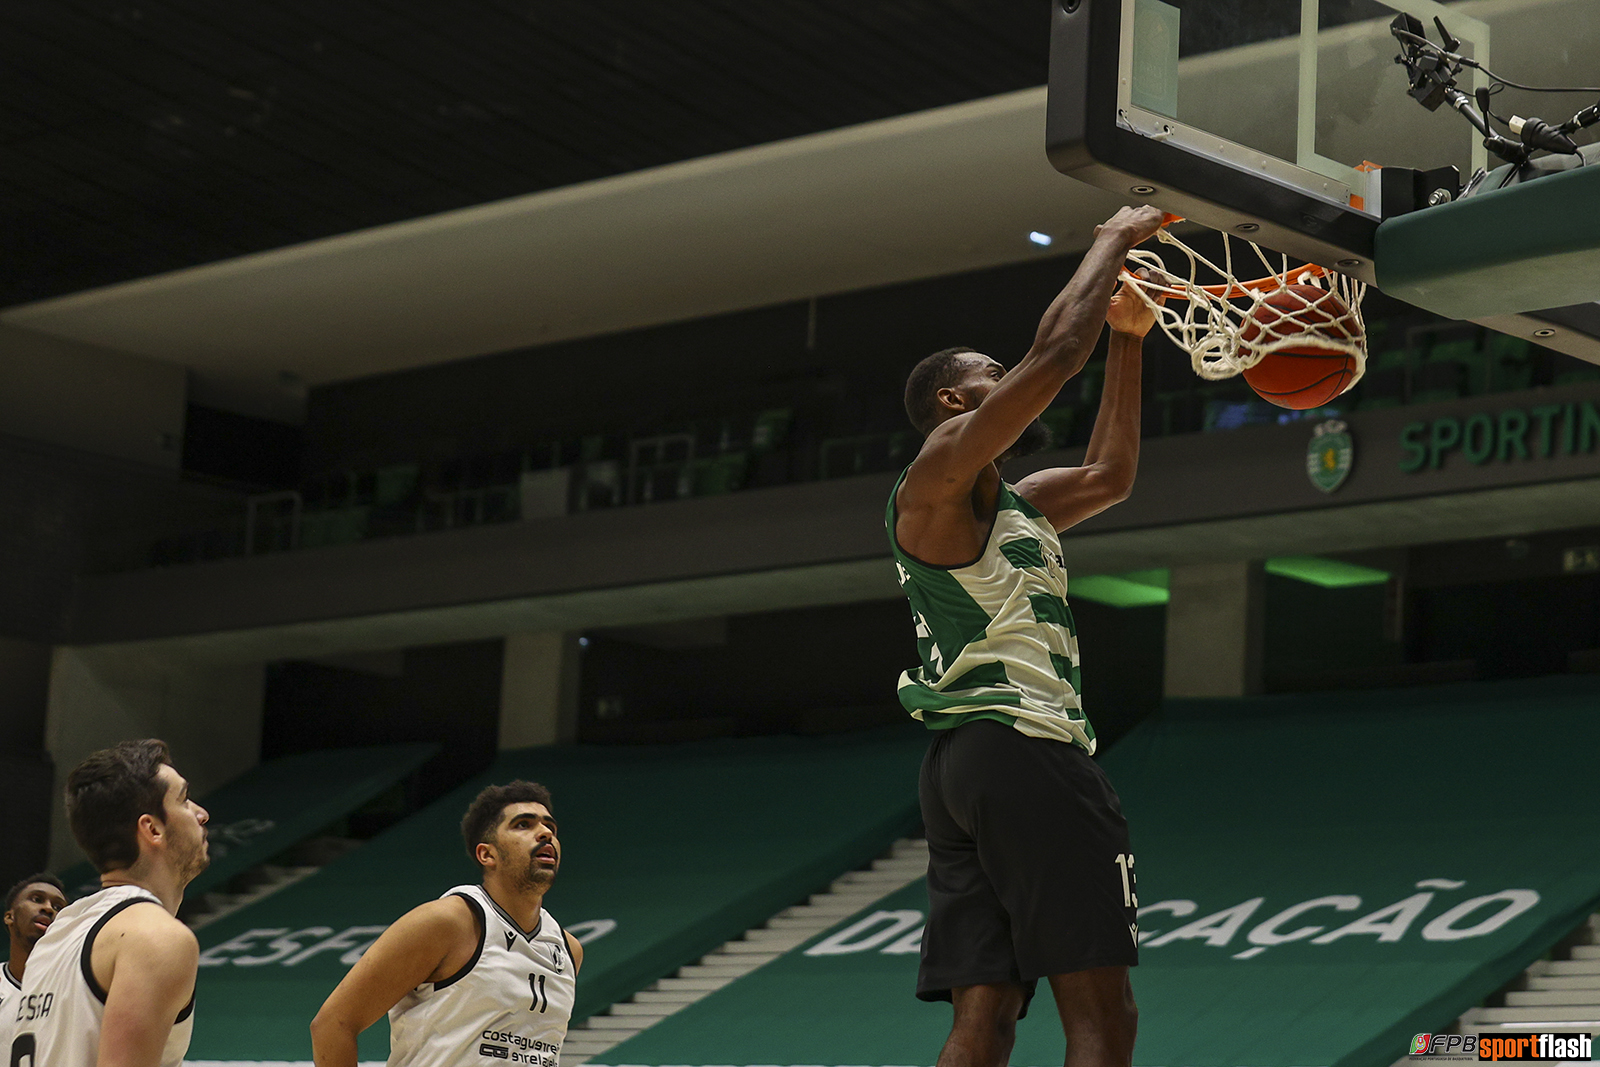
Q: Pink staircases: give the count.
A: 0